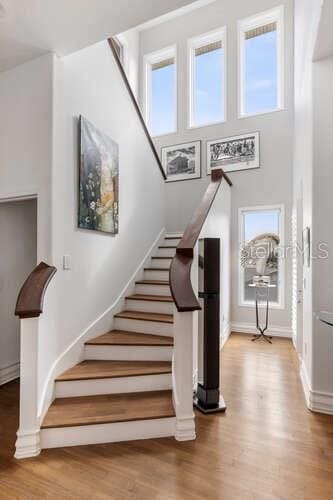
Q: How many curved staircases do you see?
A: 1